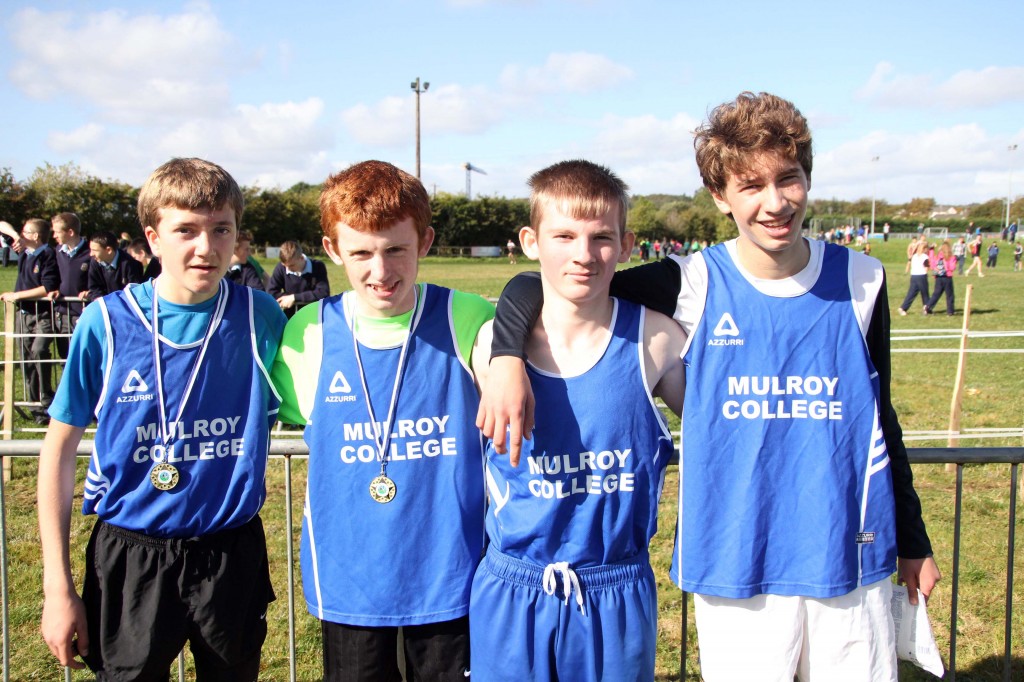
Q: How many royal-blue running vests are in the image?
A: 4